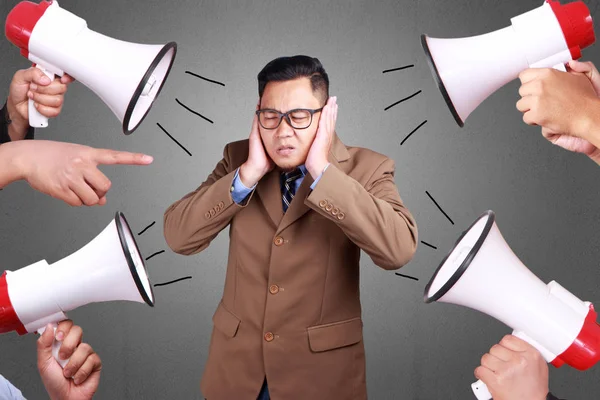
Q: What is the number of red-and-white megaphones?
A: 4